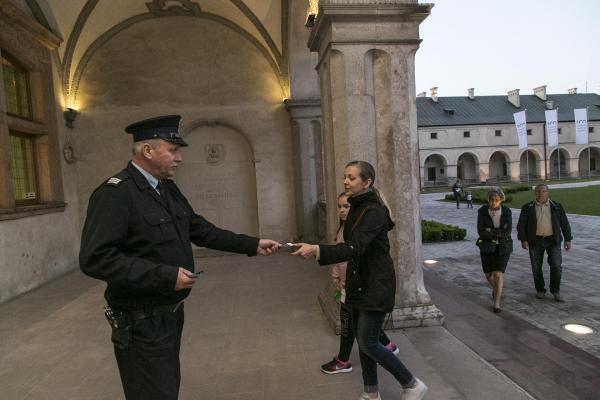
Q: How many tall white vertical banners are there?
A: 3